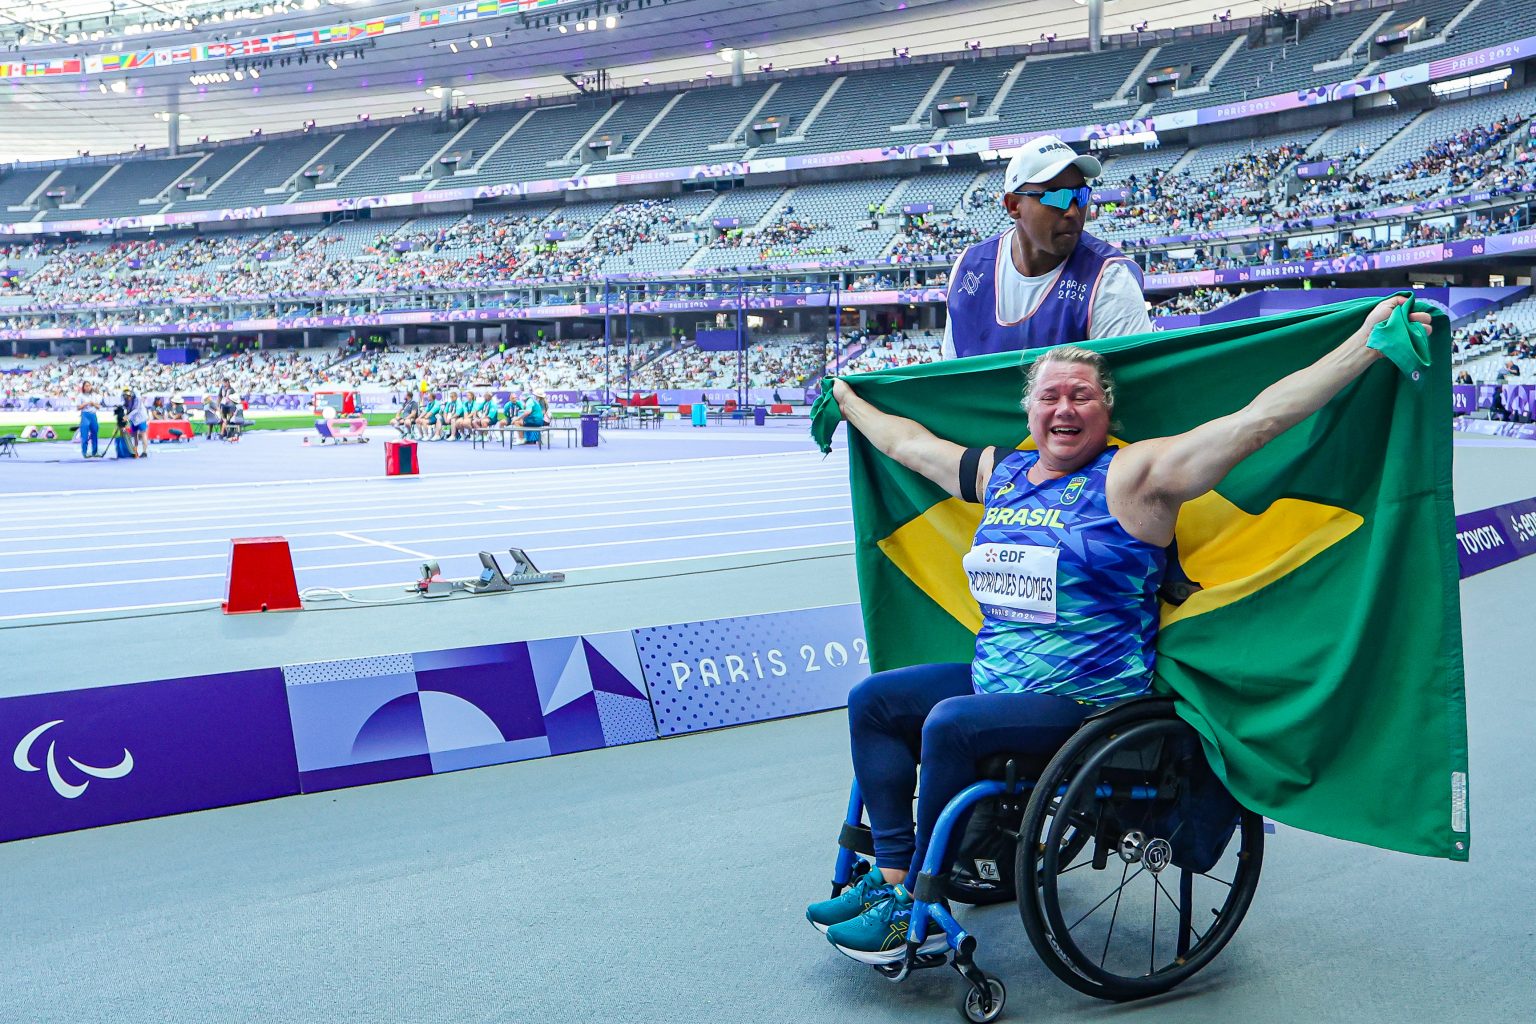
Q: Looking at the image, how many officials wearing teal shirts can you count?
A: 6